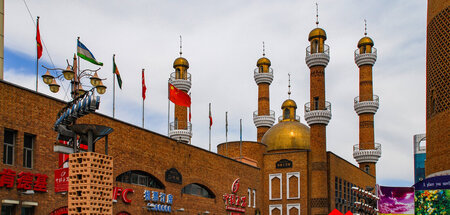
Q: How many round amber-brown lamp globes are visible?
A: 6